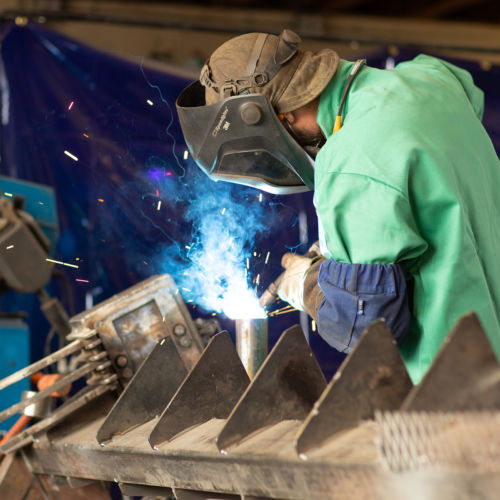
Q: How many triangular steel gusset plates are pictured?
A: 5